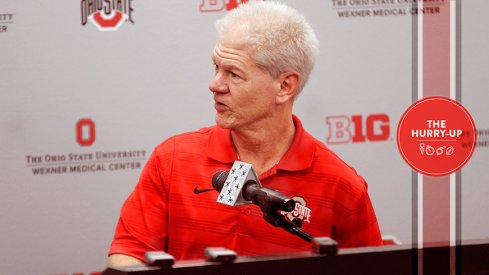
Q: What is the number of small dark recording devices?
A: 3